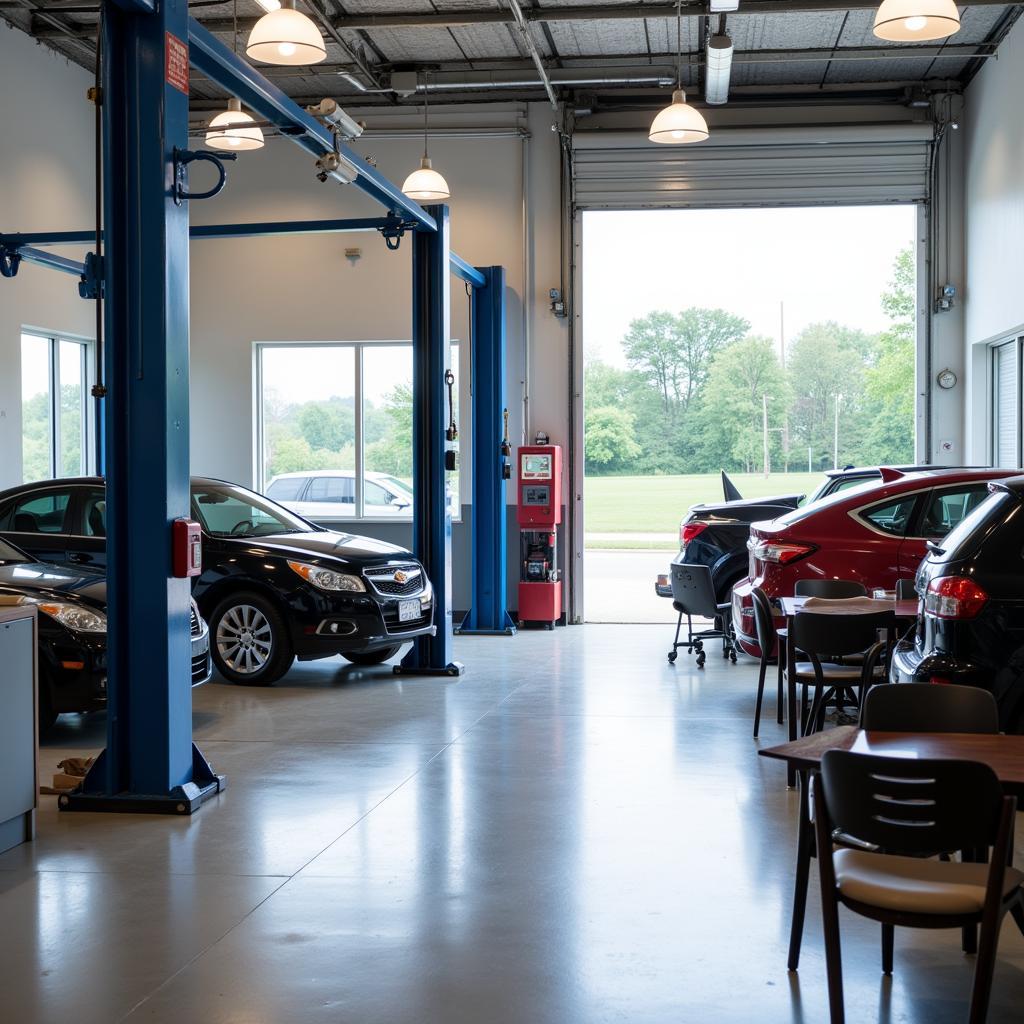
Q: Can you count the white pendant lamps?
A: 5